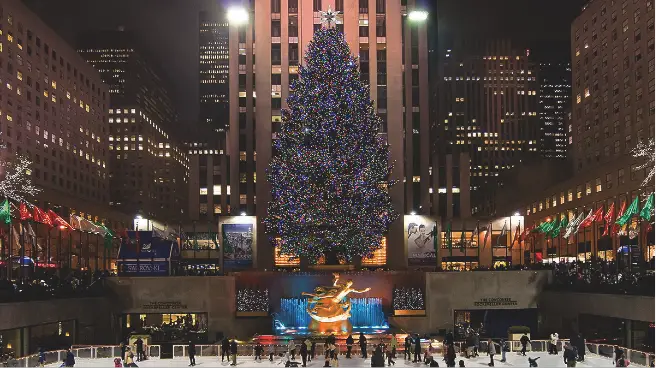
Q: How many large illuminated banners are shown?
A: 2